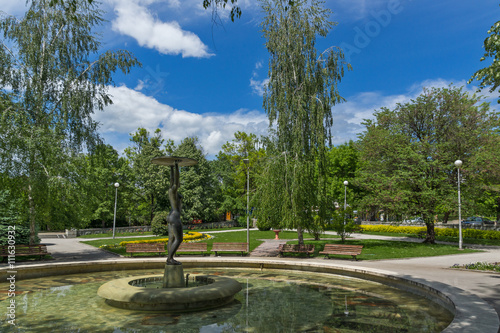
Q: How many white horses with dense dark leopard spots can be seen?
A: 0